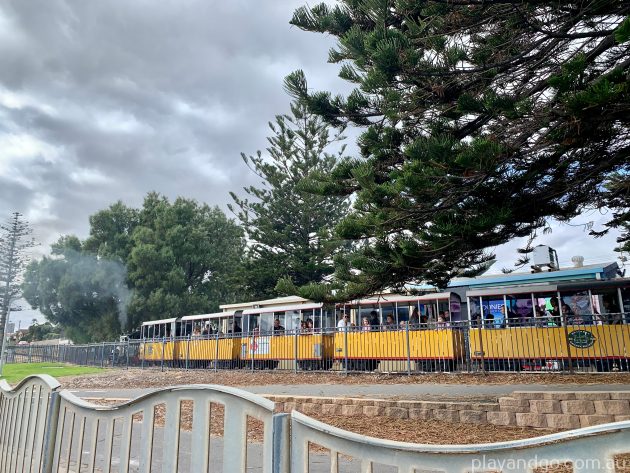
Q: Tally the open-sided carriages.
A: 5